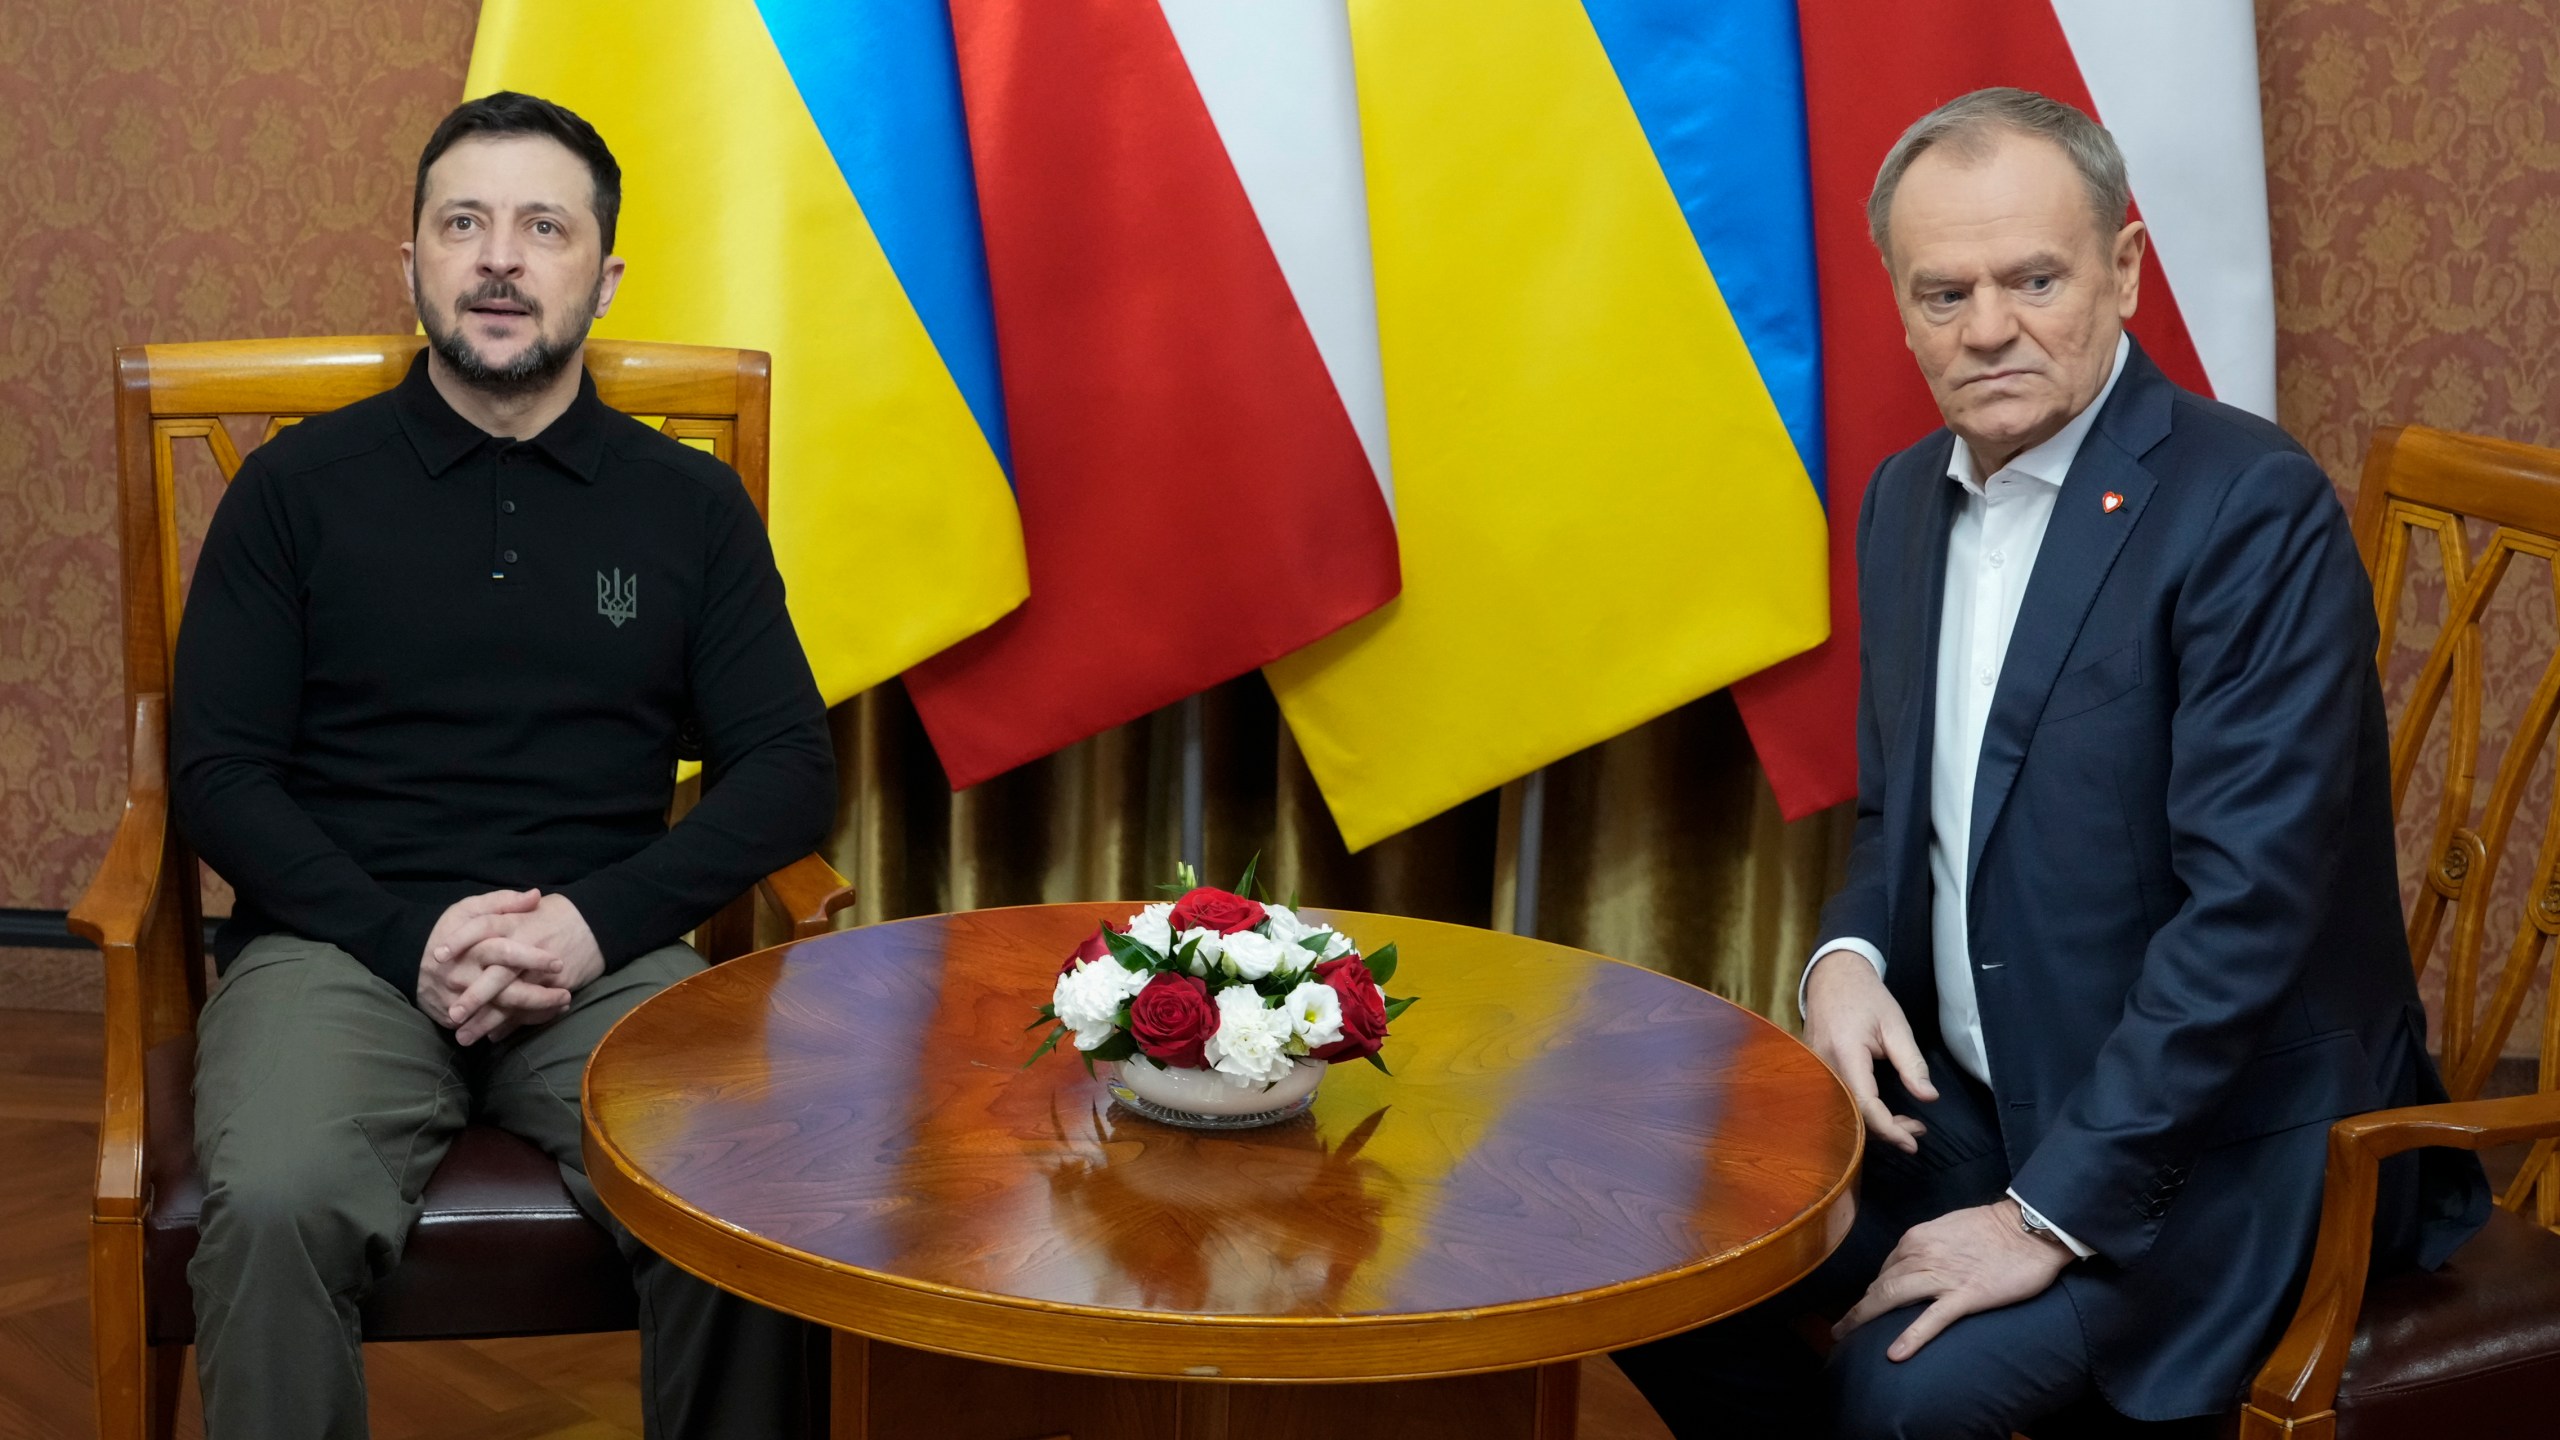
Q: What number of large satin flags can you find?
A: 4